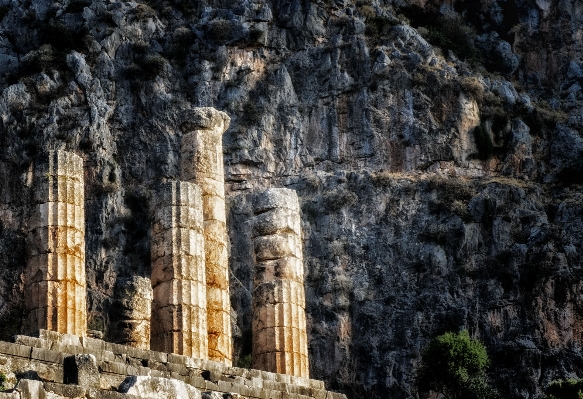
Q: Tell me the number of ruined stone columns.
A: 5